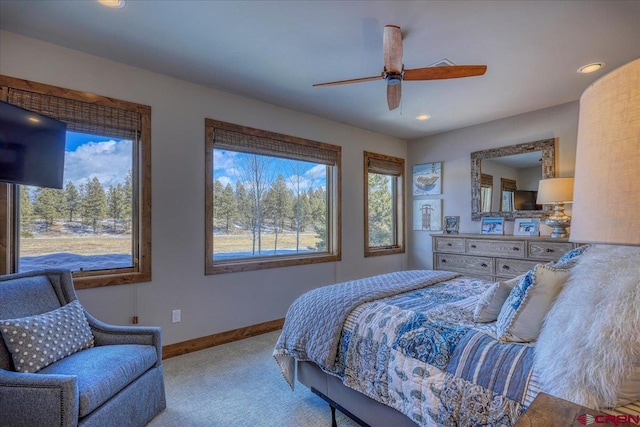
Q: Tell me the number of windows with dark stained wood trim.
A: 3